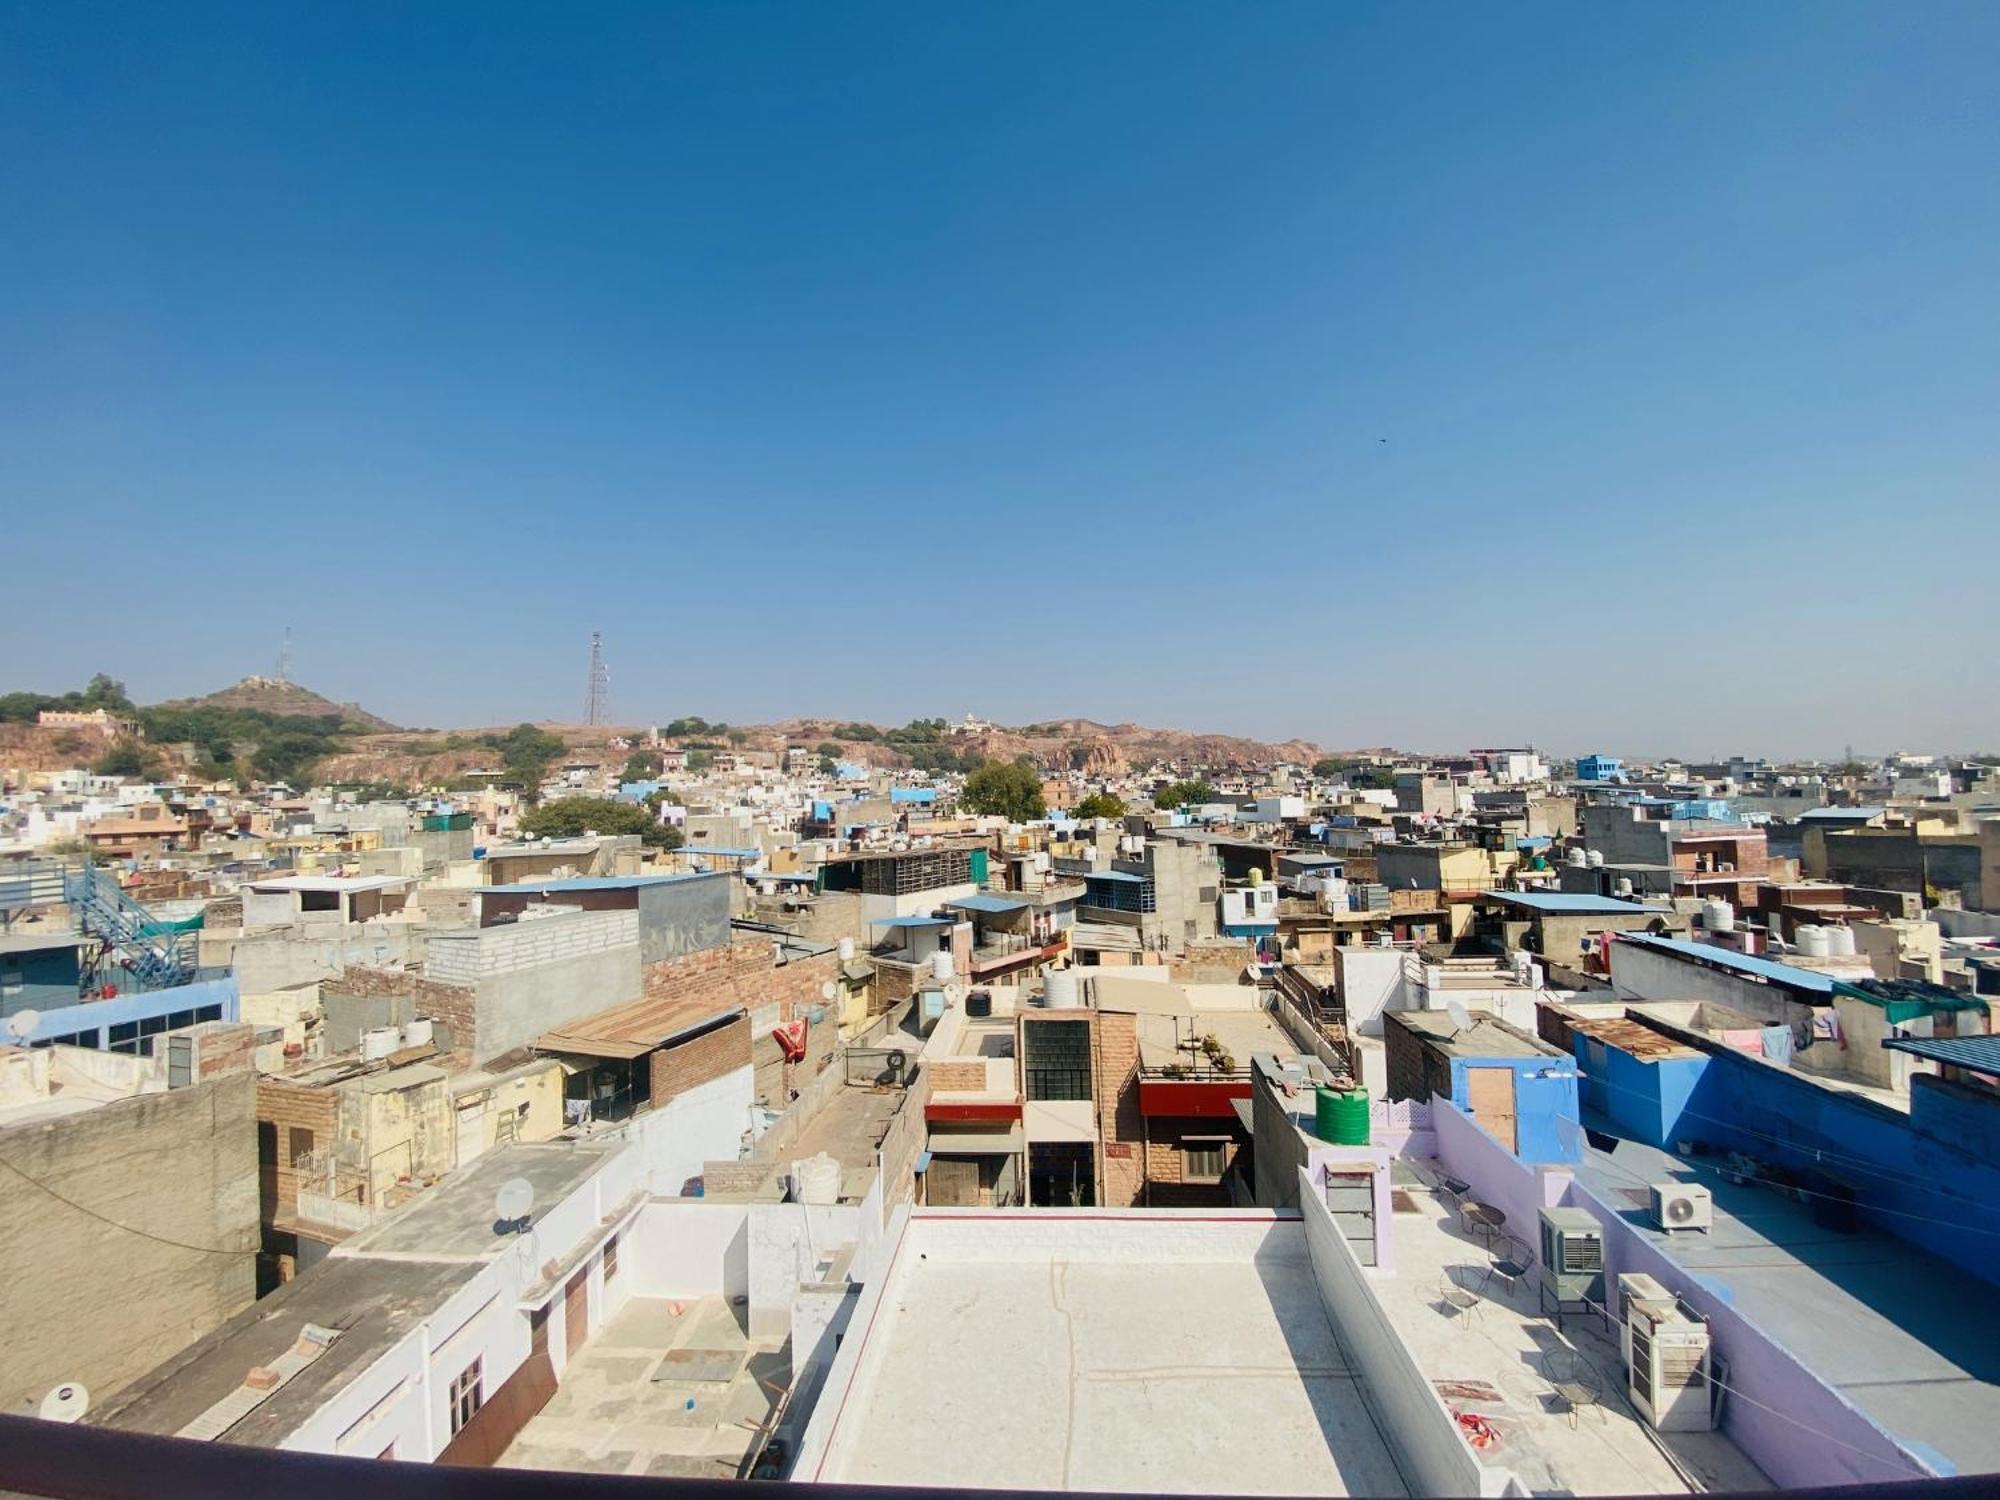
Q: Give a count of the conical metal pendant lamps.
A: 0